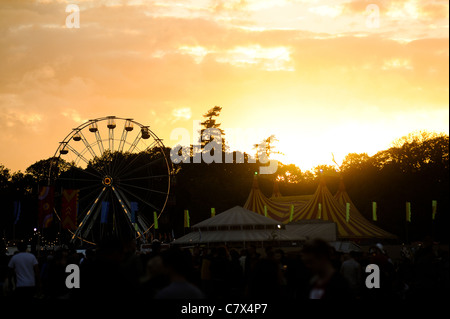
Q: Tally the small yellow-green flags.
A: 10